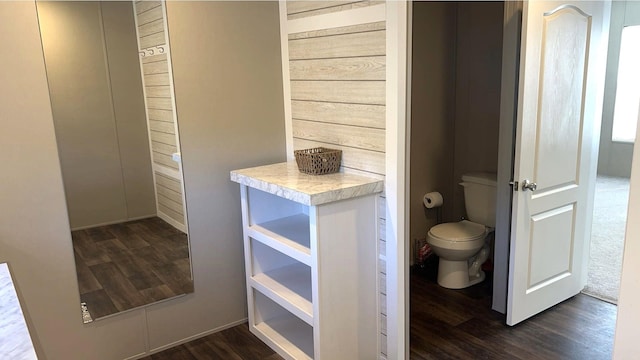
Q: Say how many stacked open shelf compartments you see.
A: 3